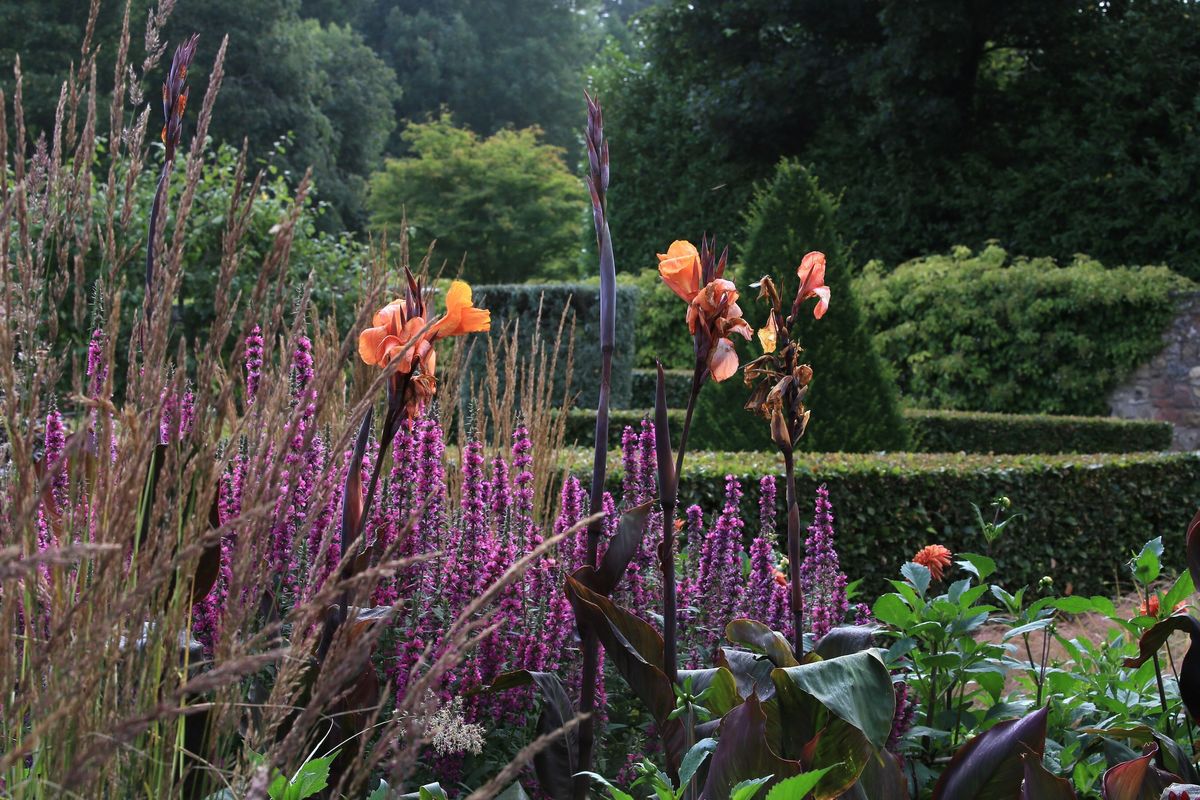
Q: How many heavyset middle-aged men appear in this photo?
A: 0